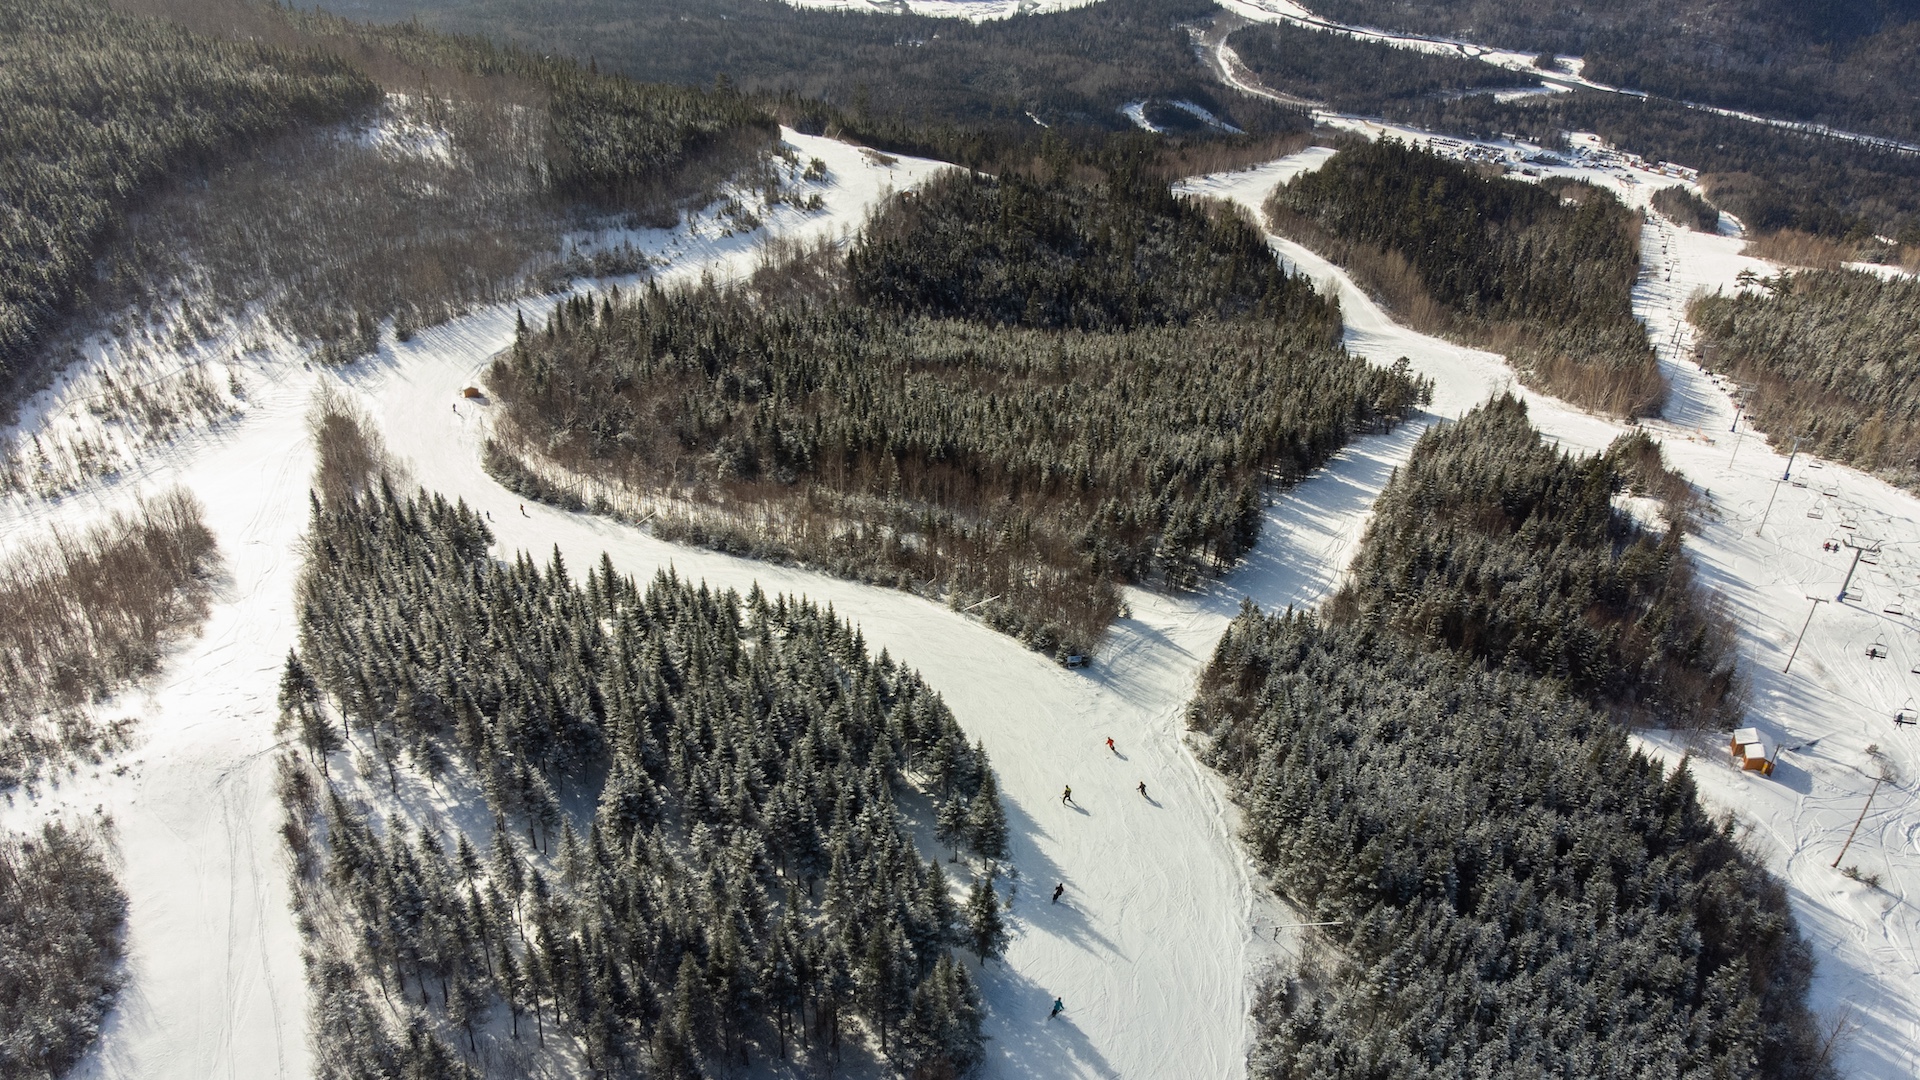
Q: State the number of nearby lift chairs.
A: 12